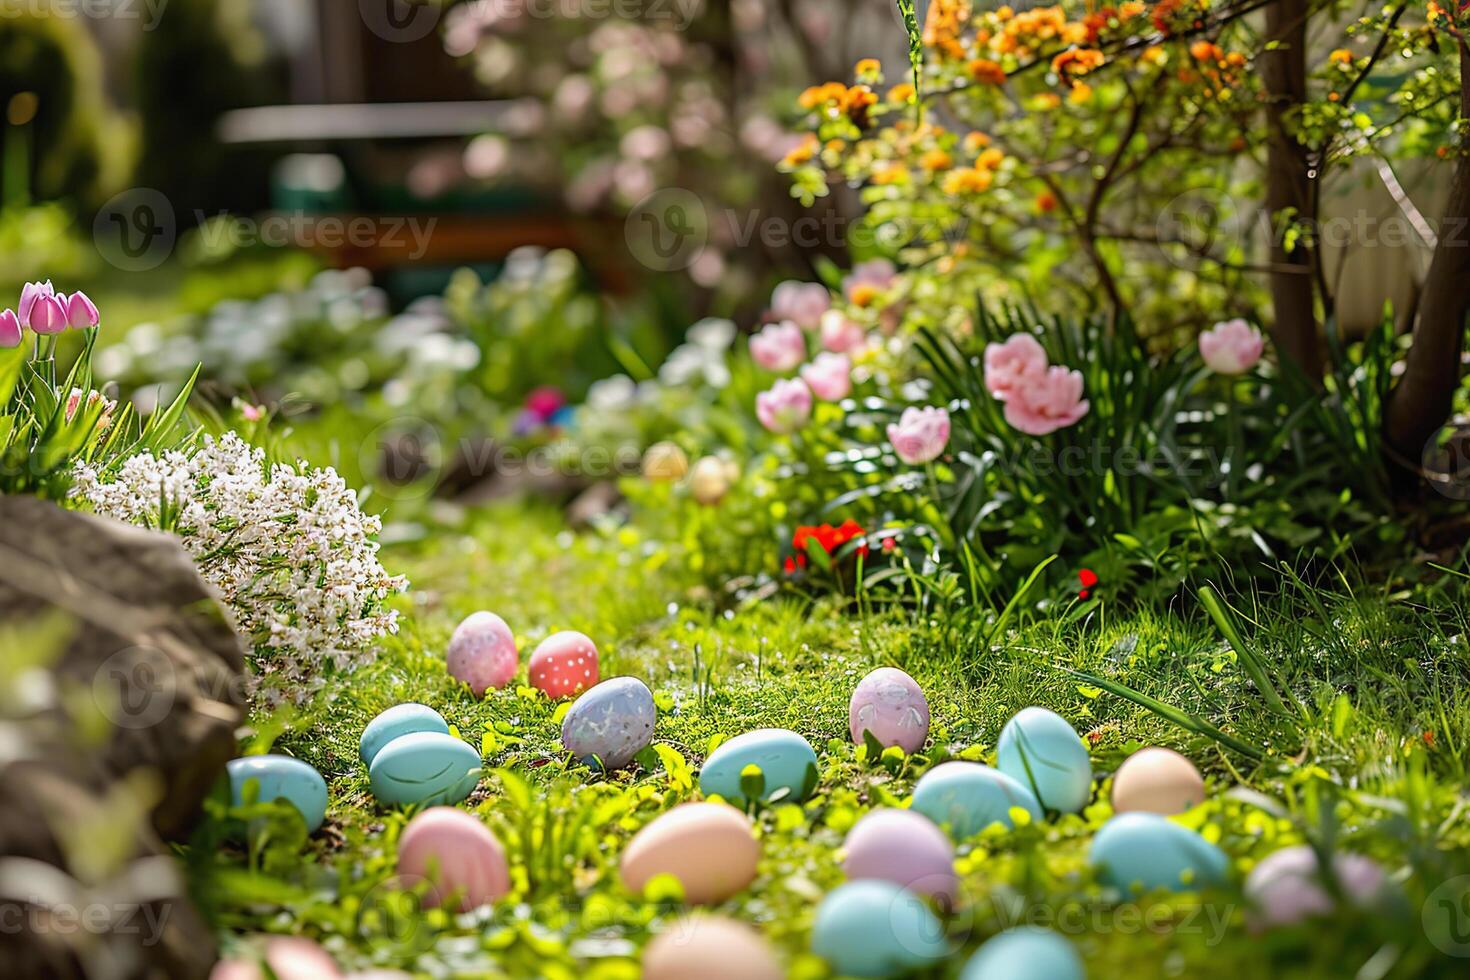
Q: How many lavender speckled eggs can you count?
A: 1